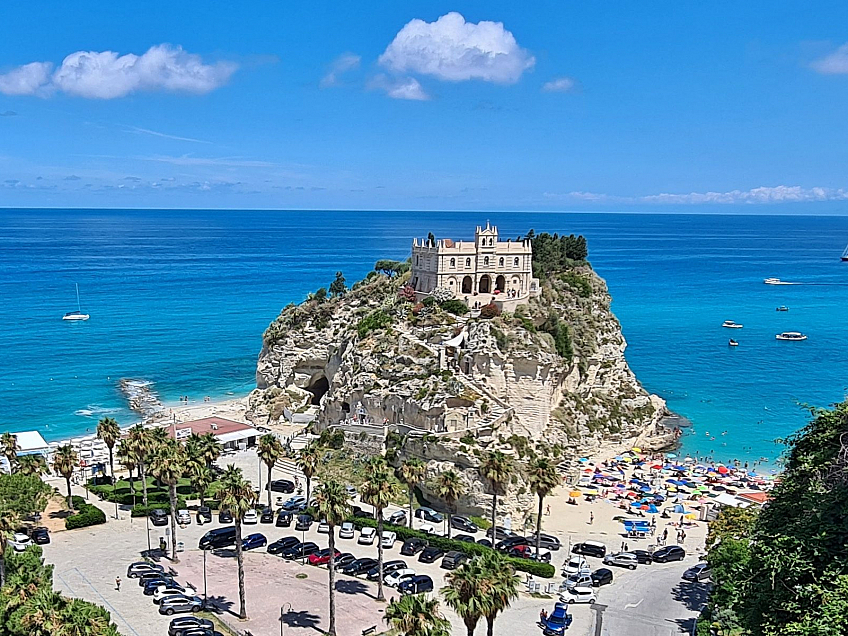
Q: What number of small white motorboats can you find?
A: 5